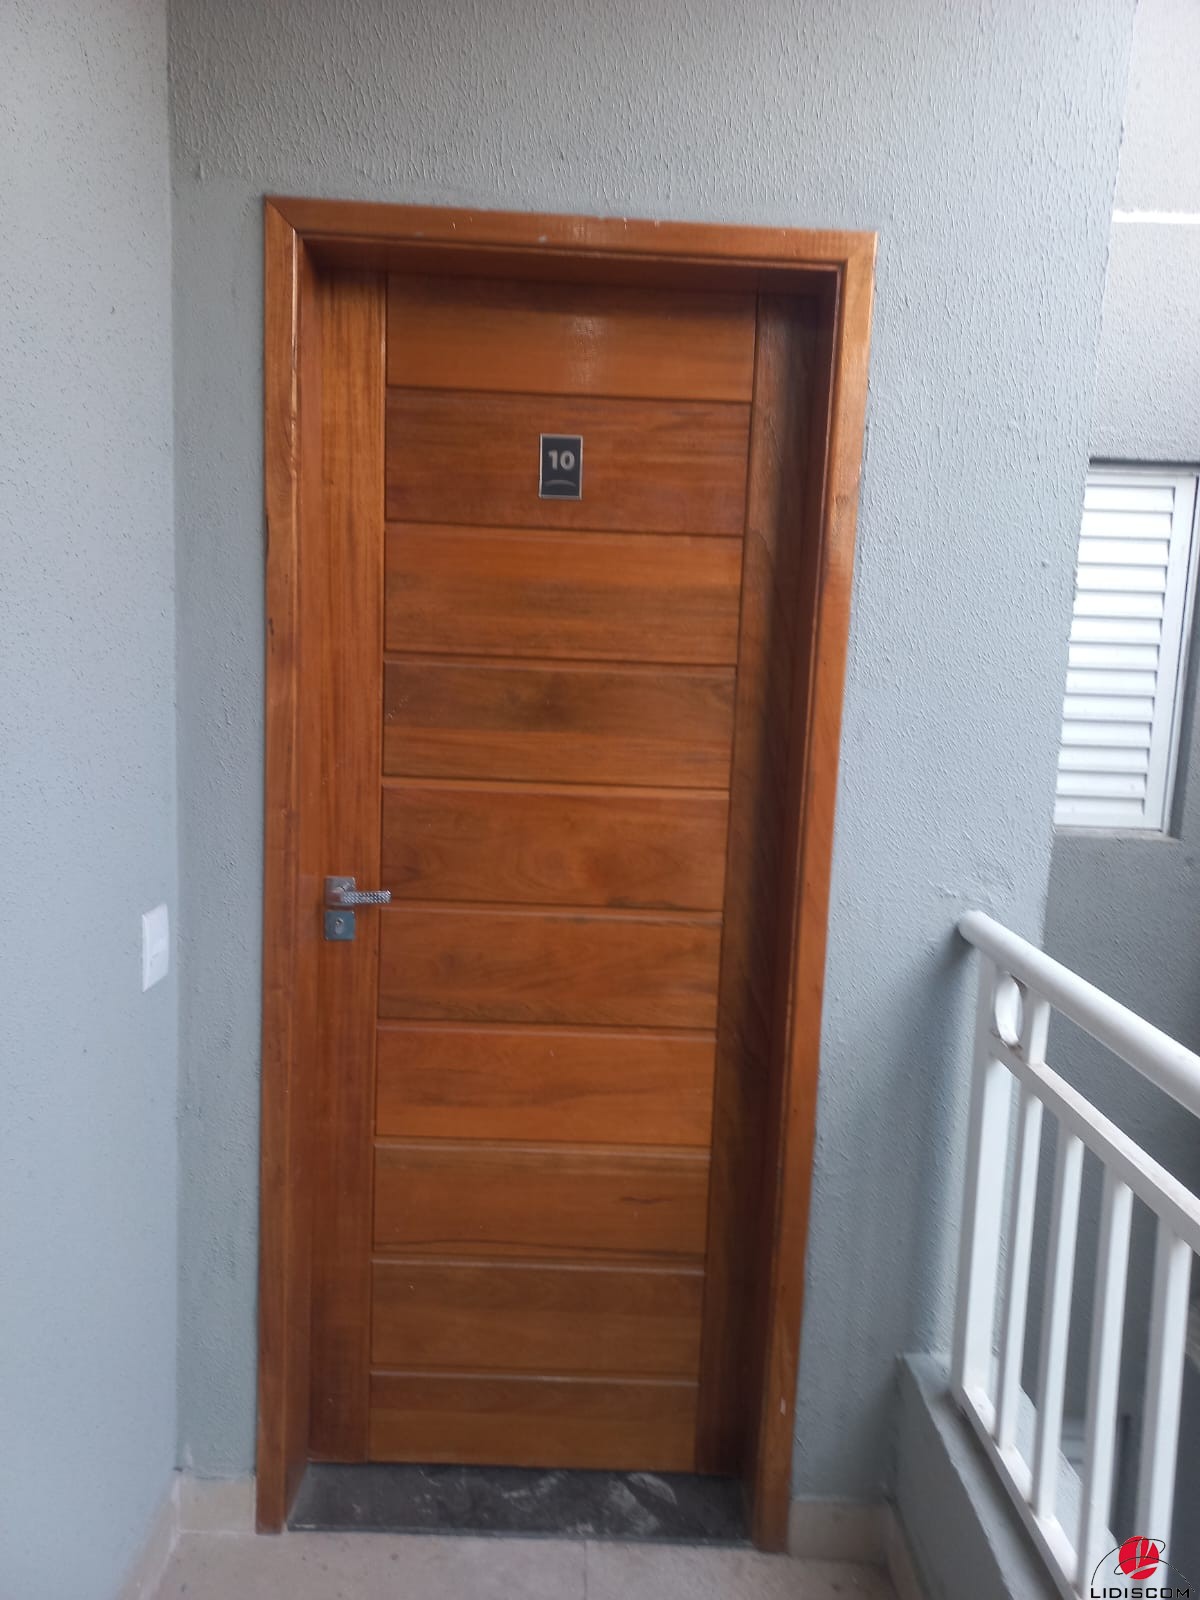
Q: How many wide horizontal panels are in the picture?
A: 10